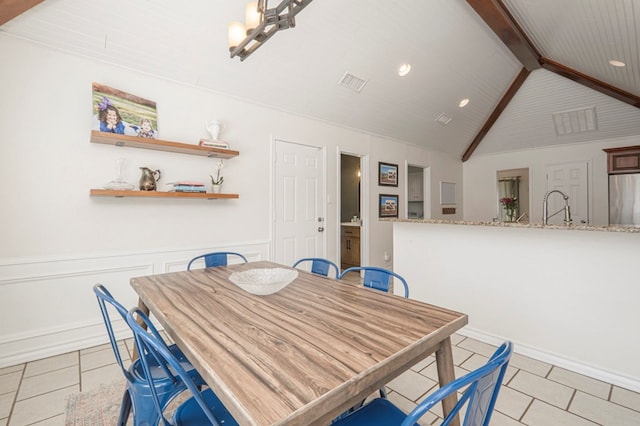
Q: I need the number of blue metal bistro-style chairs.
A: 6